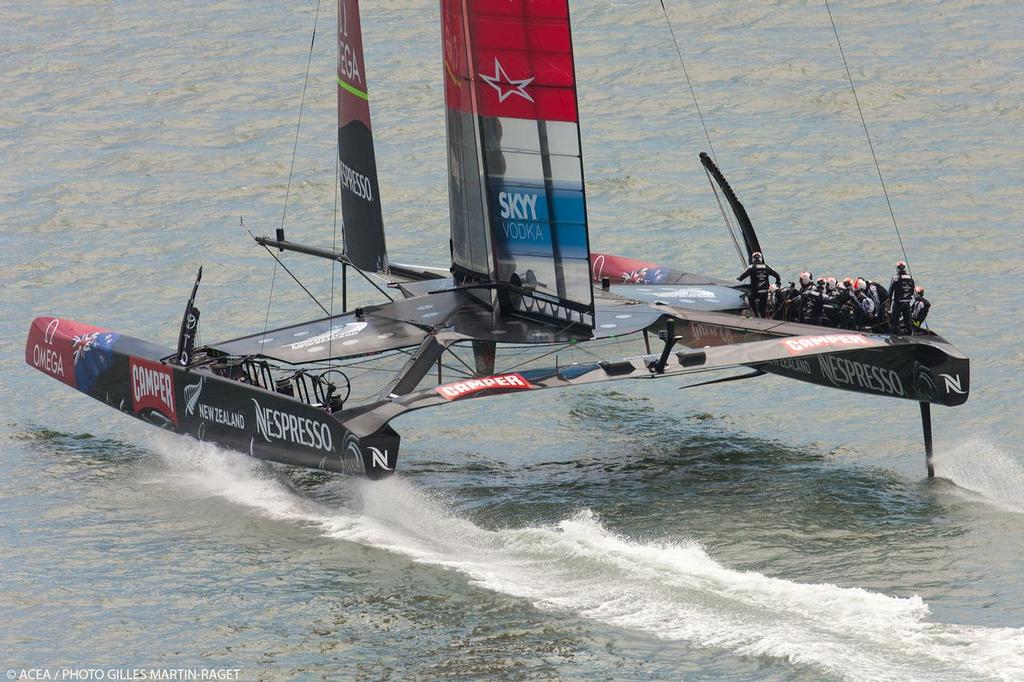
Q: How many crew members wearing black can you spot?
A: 11